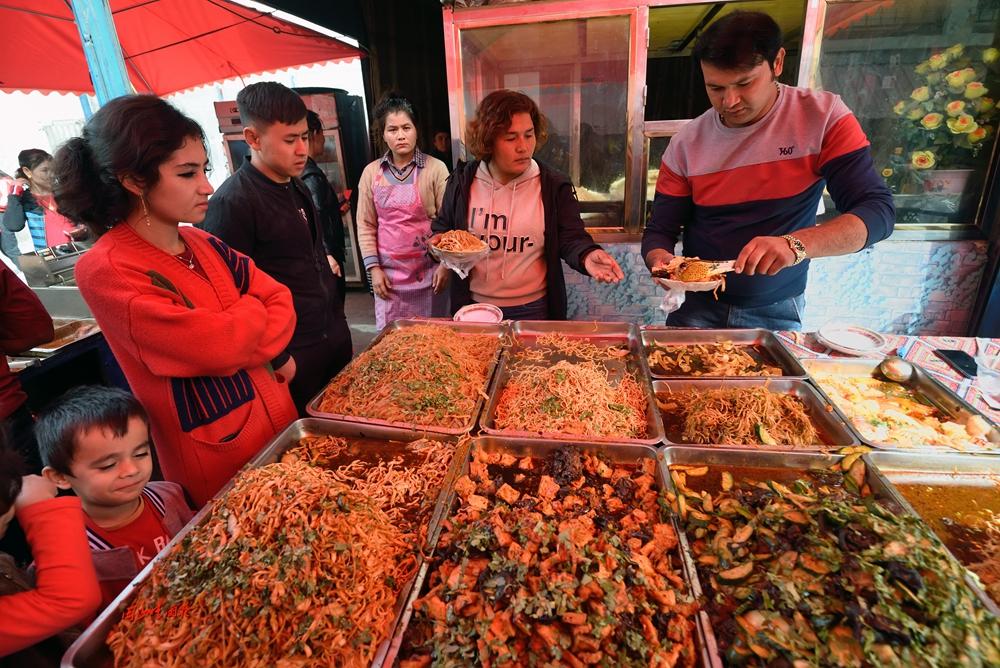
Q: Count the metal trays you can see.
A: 9